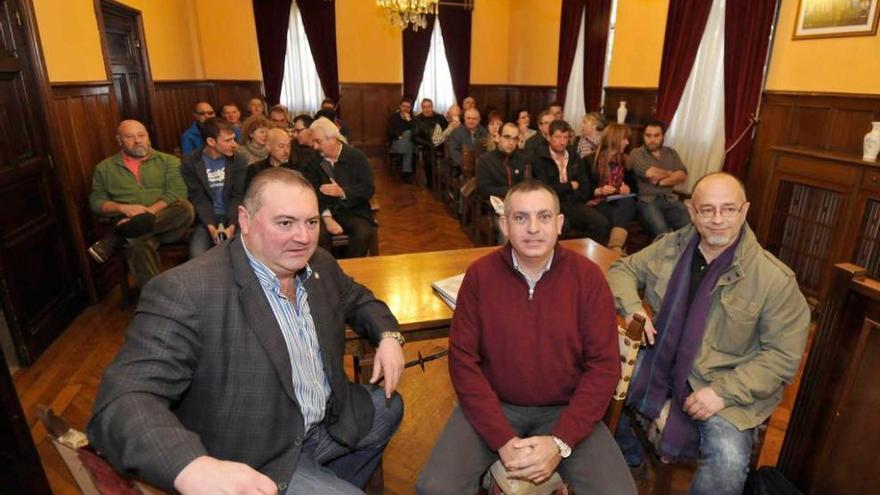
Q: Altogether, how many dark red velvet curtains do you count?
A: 8